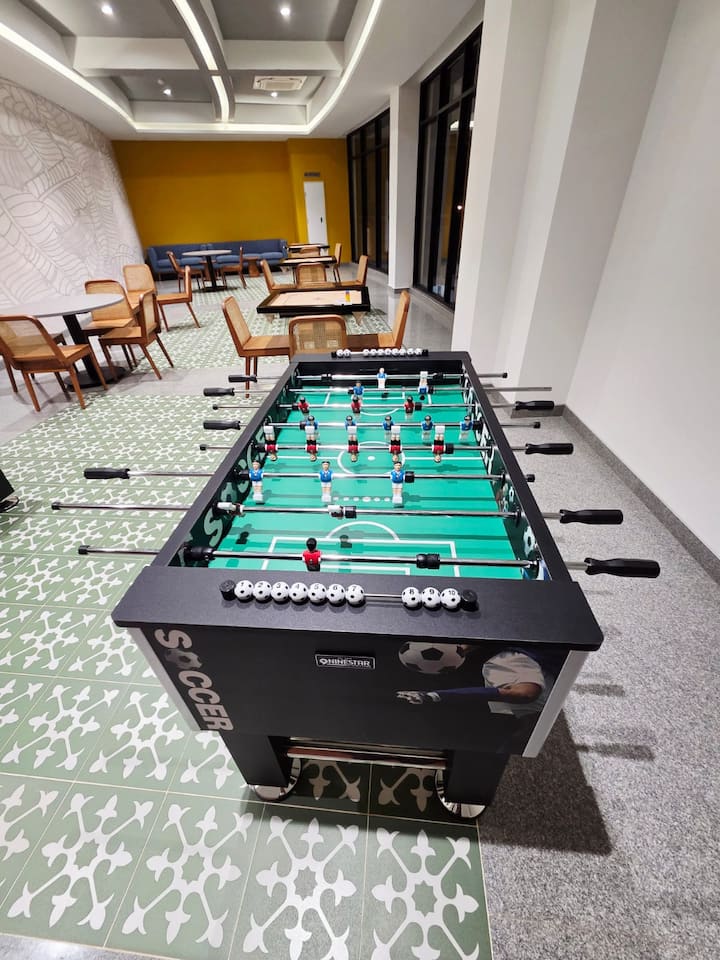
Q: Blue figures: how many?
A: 11